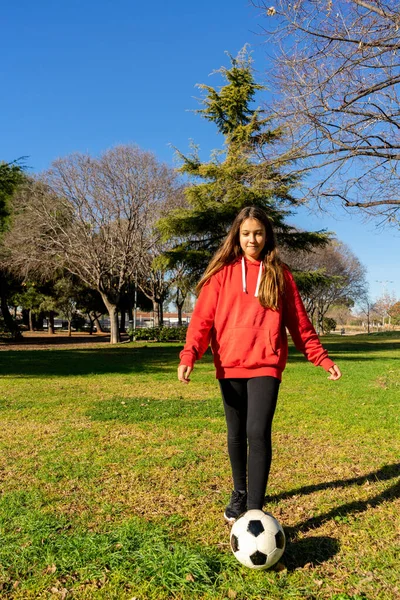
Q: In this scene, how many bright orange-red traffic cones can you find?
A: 0